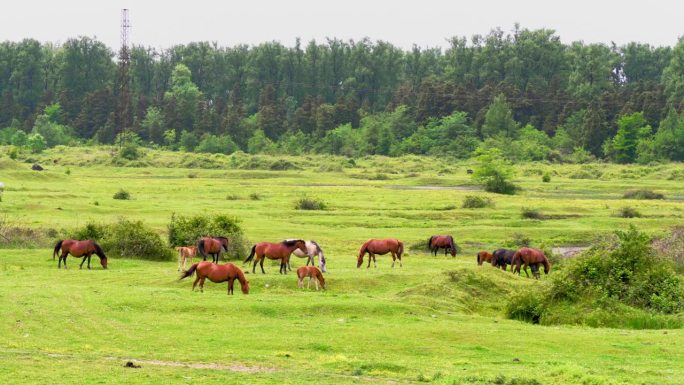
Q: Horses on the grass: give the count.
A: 12